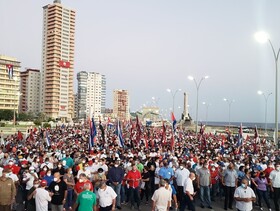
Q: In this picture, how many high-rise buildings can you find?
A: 5